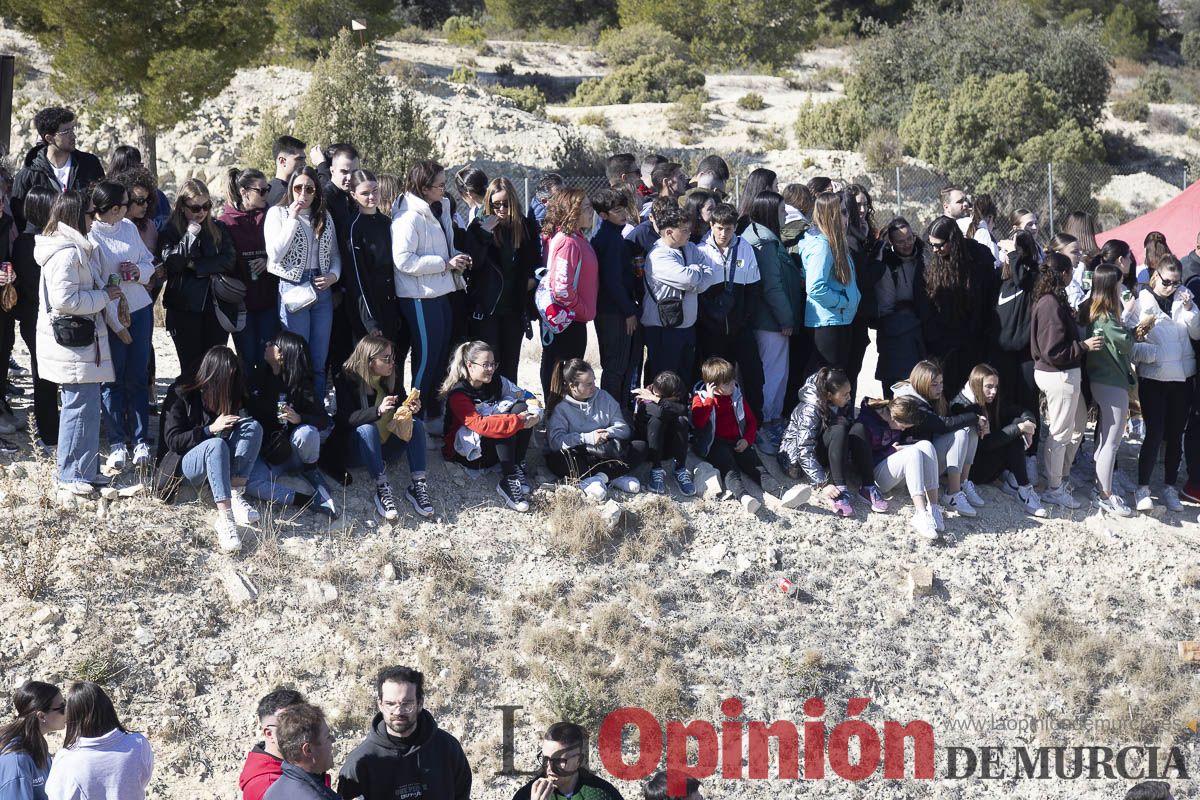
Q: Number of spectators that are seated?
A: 11